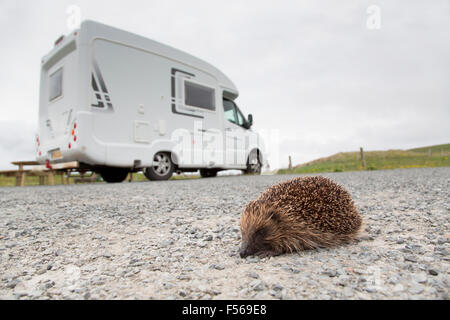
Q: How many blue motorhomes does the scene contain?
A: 0